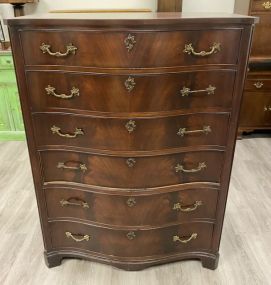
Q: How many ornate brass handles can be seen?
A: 12